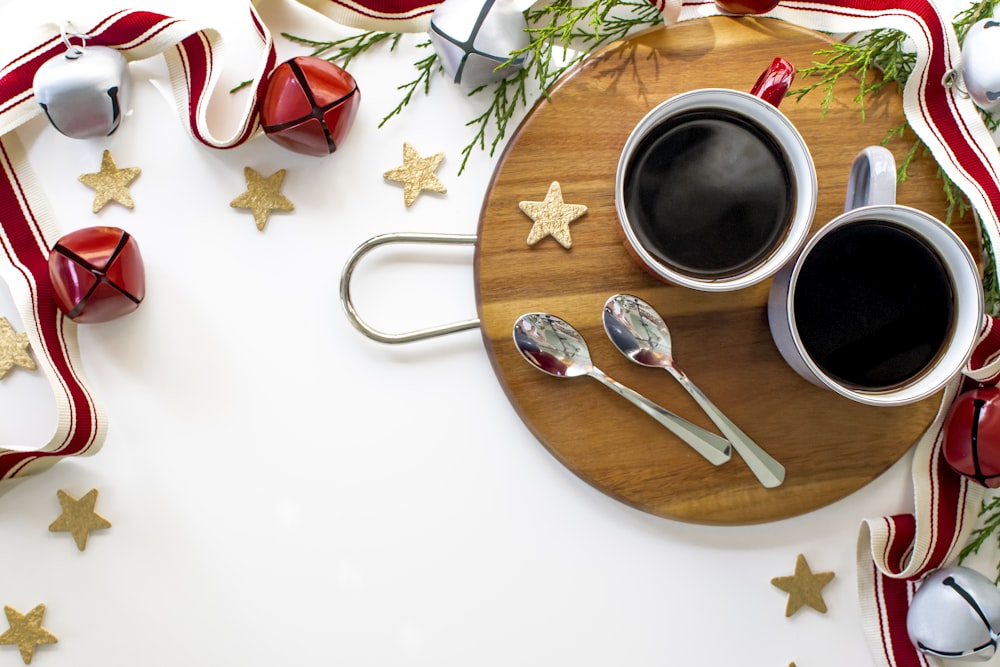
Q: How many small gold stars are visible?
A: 8